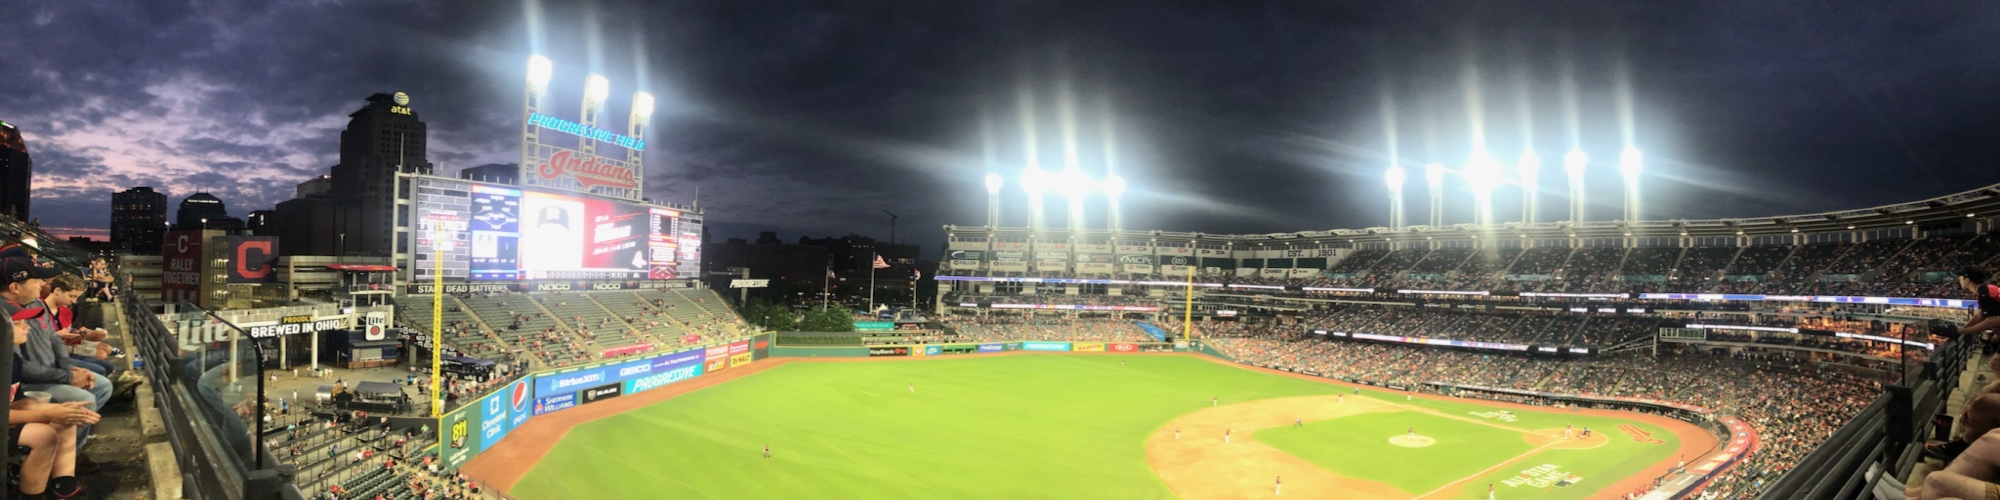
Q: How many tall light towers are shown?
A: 13